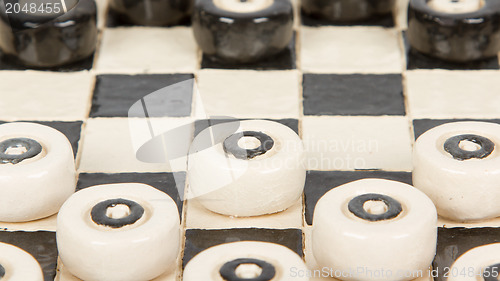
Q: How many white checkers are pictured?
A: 8